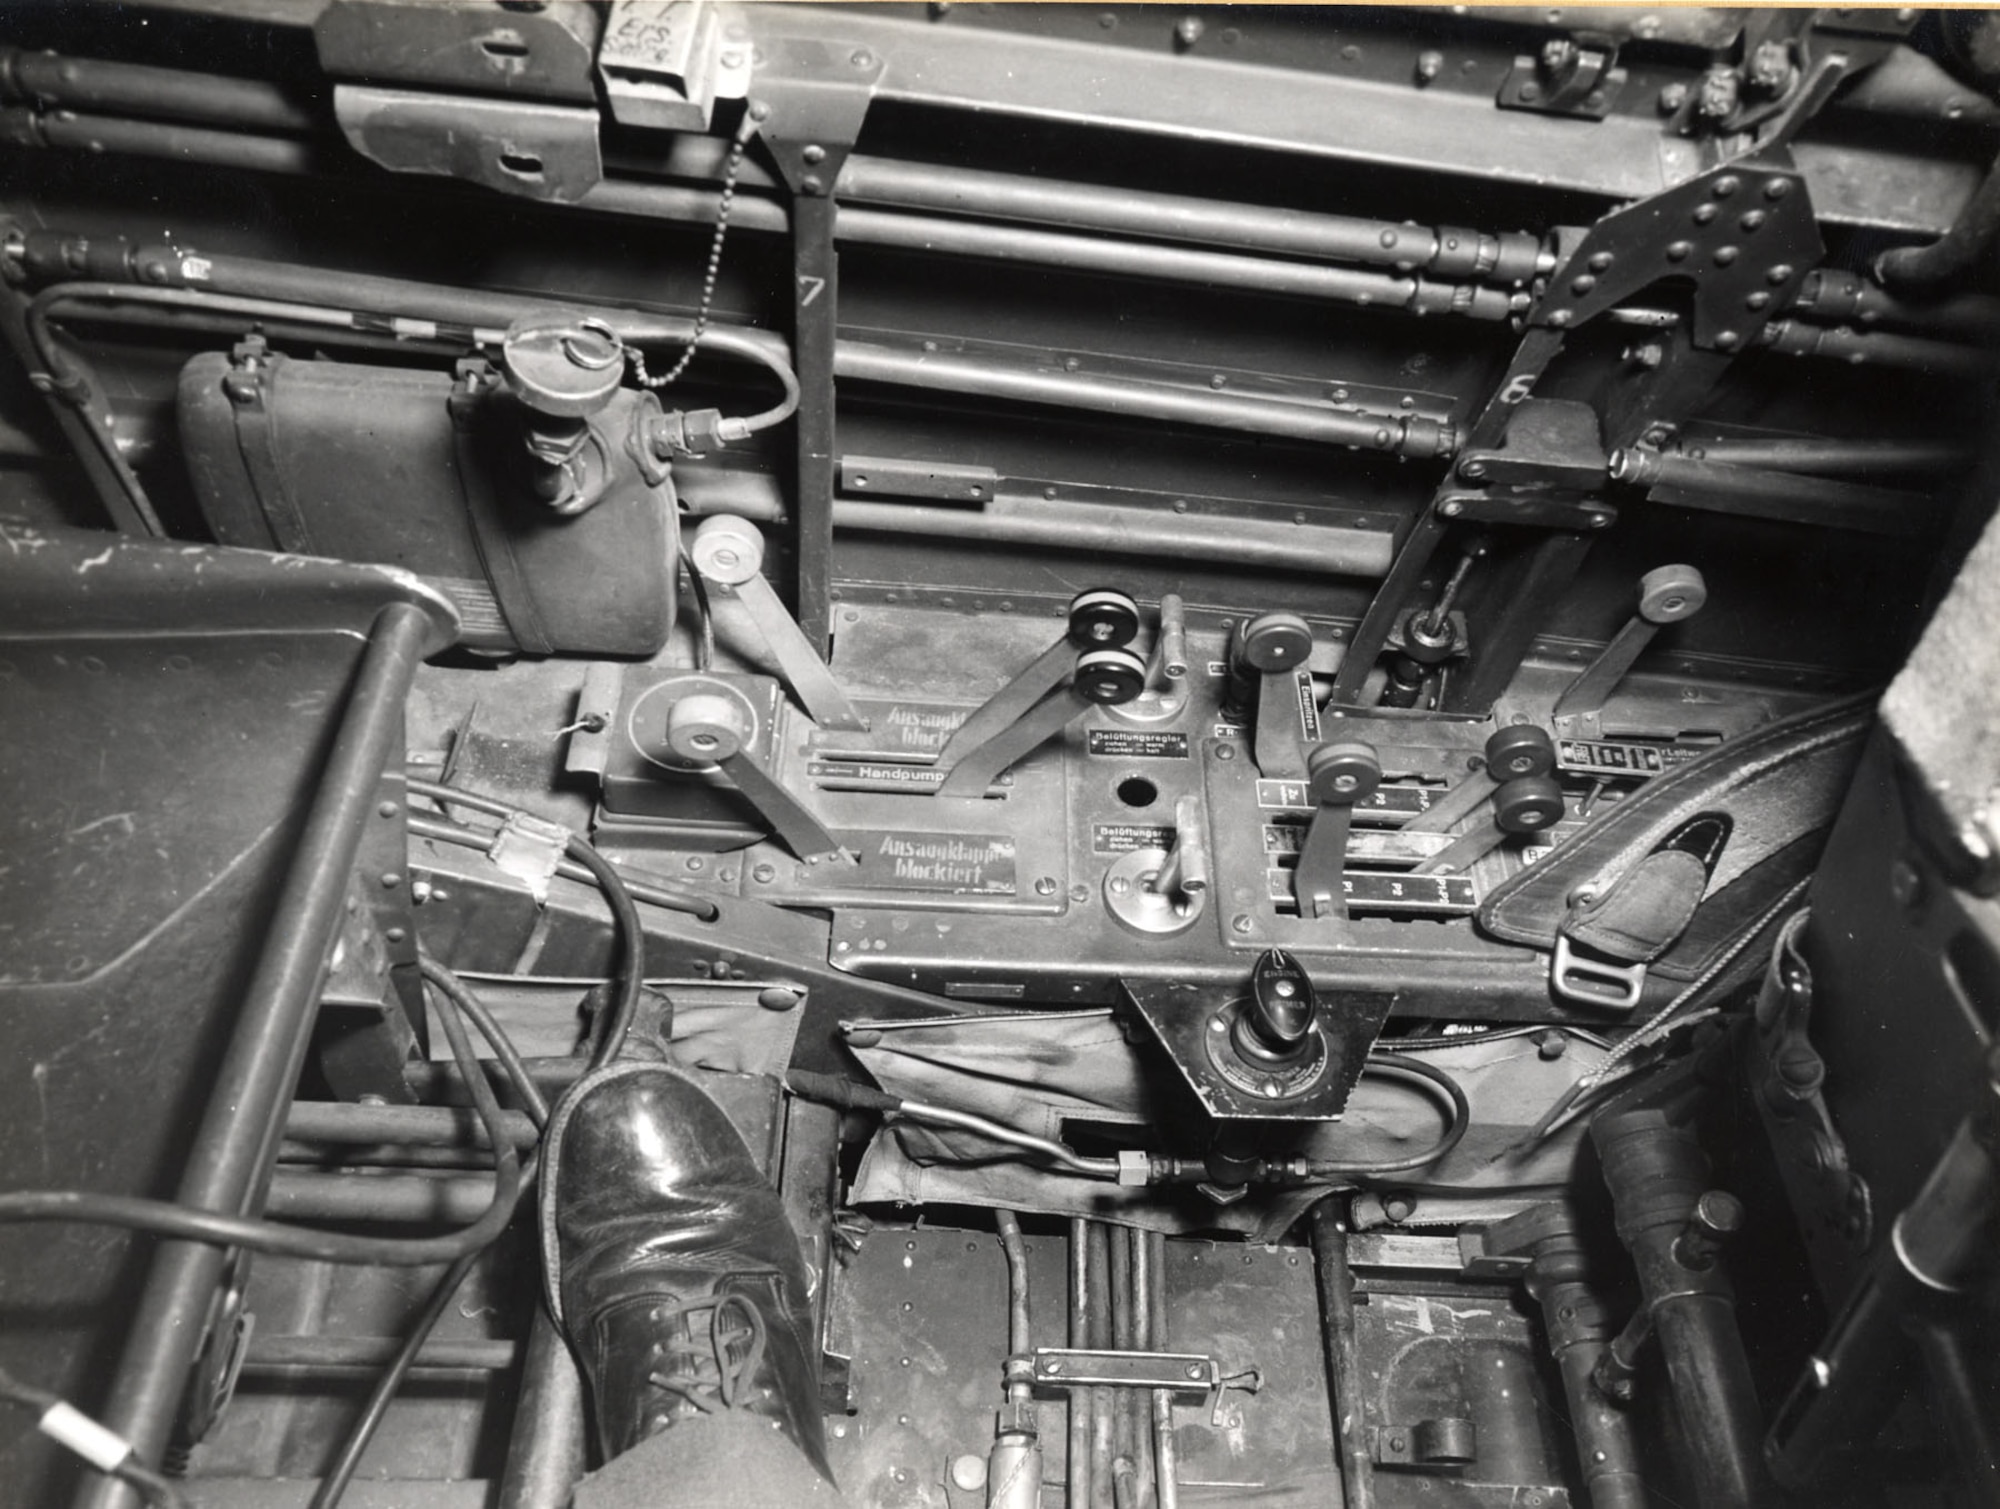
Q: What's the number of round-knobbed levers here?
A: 9